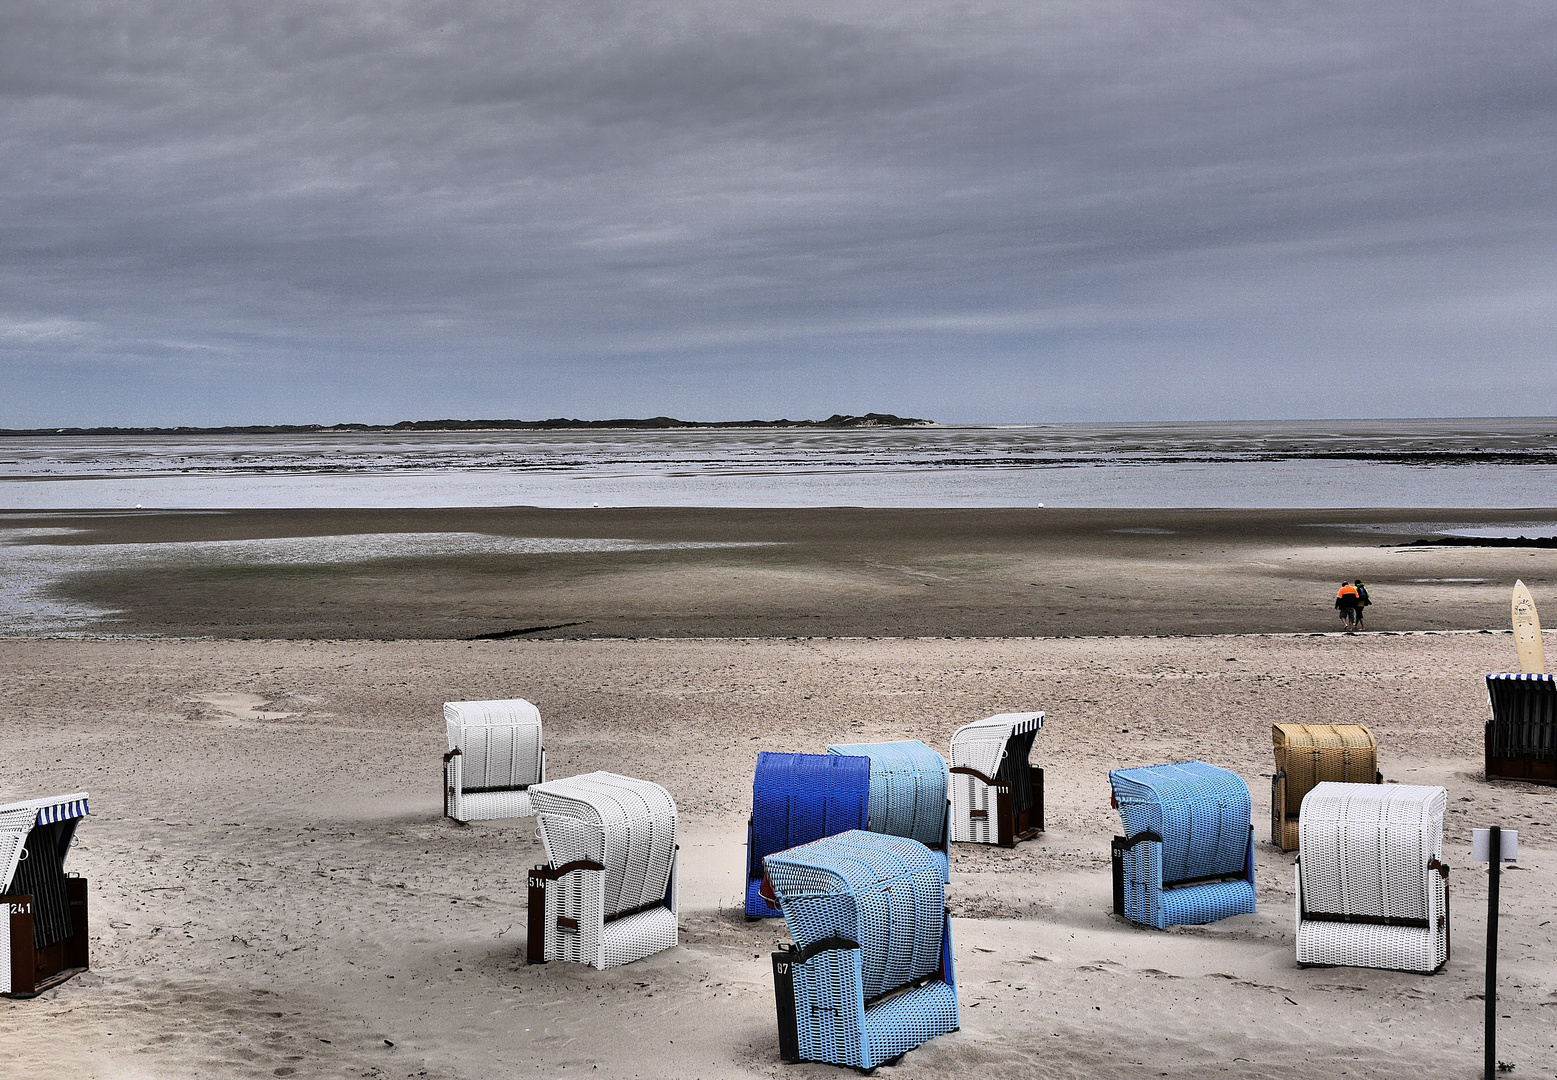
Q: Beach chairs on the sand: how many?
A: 11